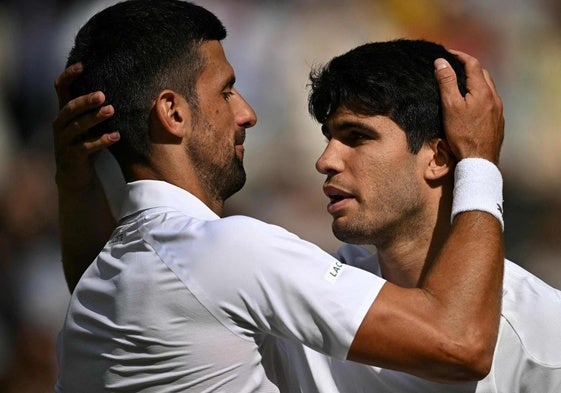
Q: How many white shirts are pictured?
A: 2